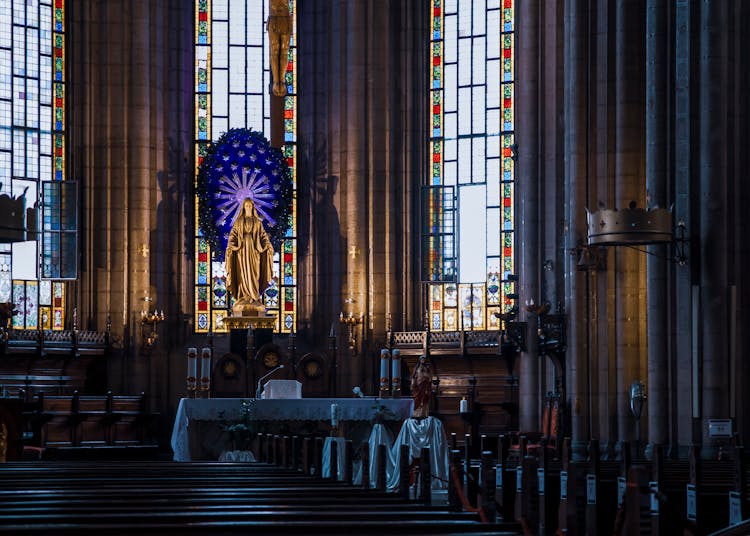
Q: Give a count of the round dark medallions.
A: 3